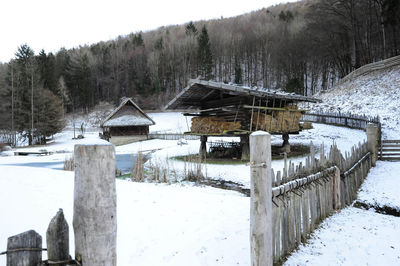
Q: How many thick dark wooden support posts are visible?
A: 3